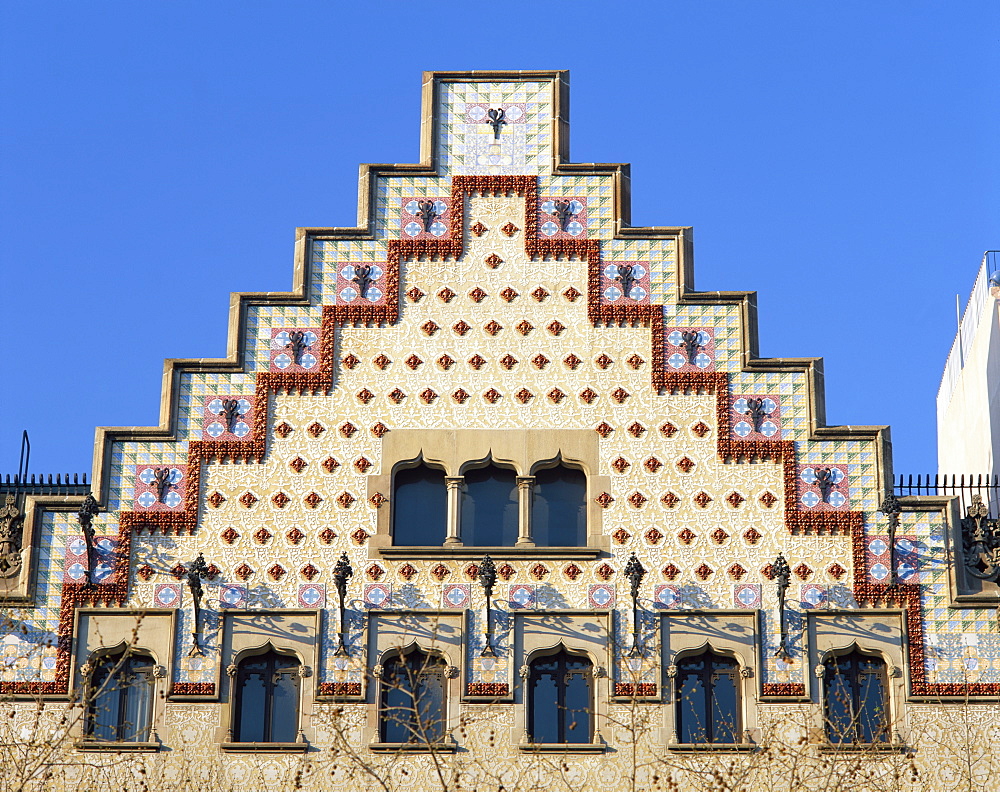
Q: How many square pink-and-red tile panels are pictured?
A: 12